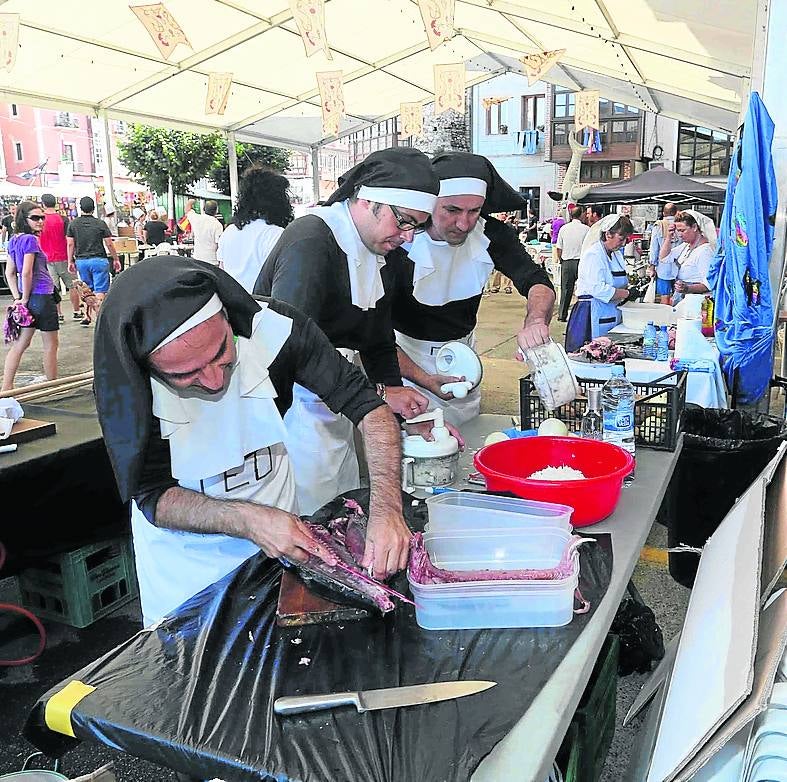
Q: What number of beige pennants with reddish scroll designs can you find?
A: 11